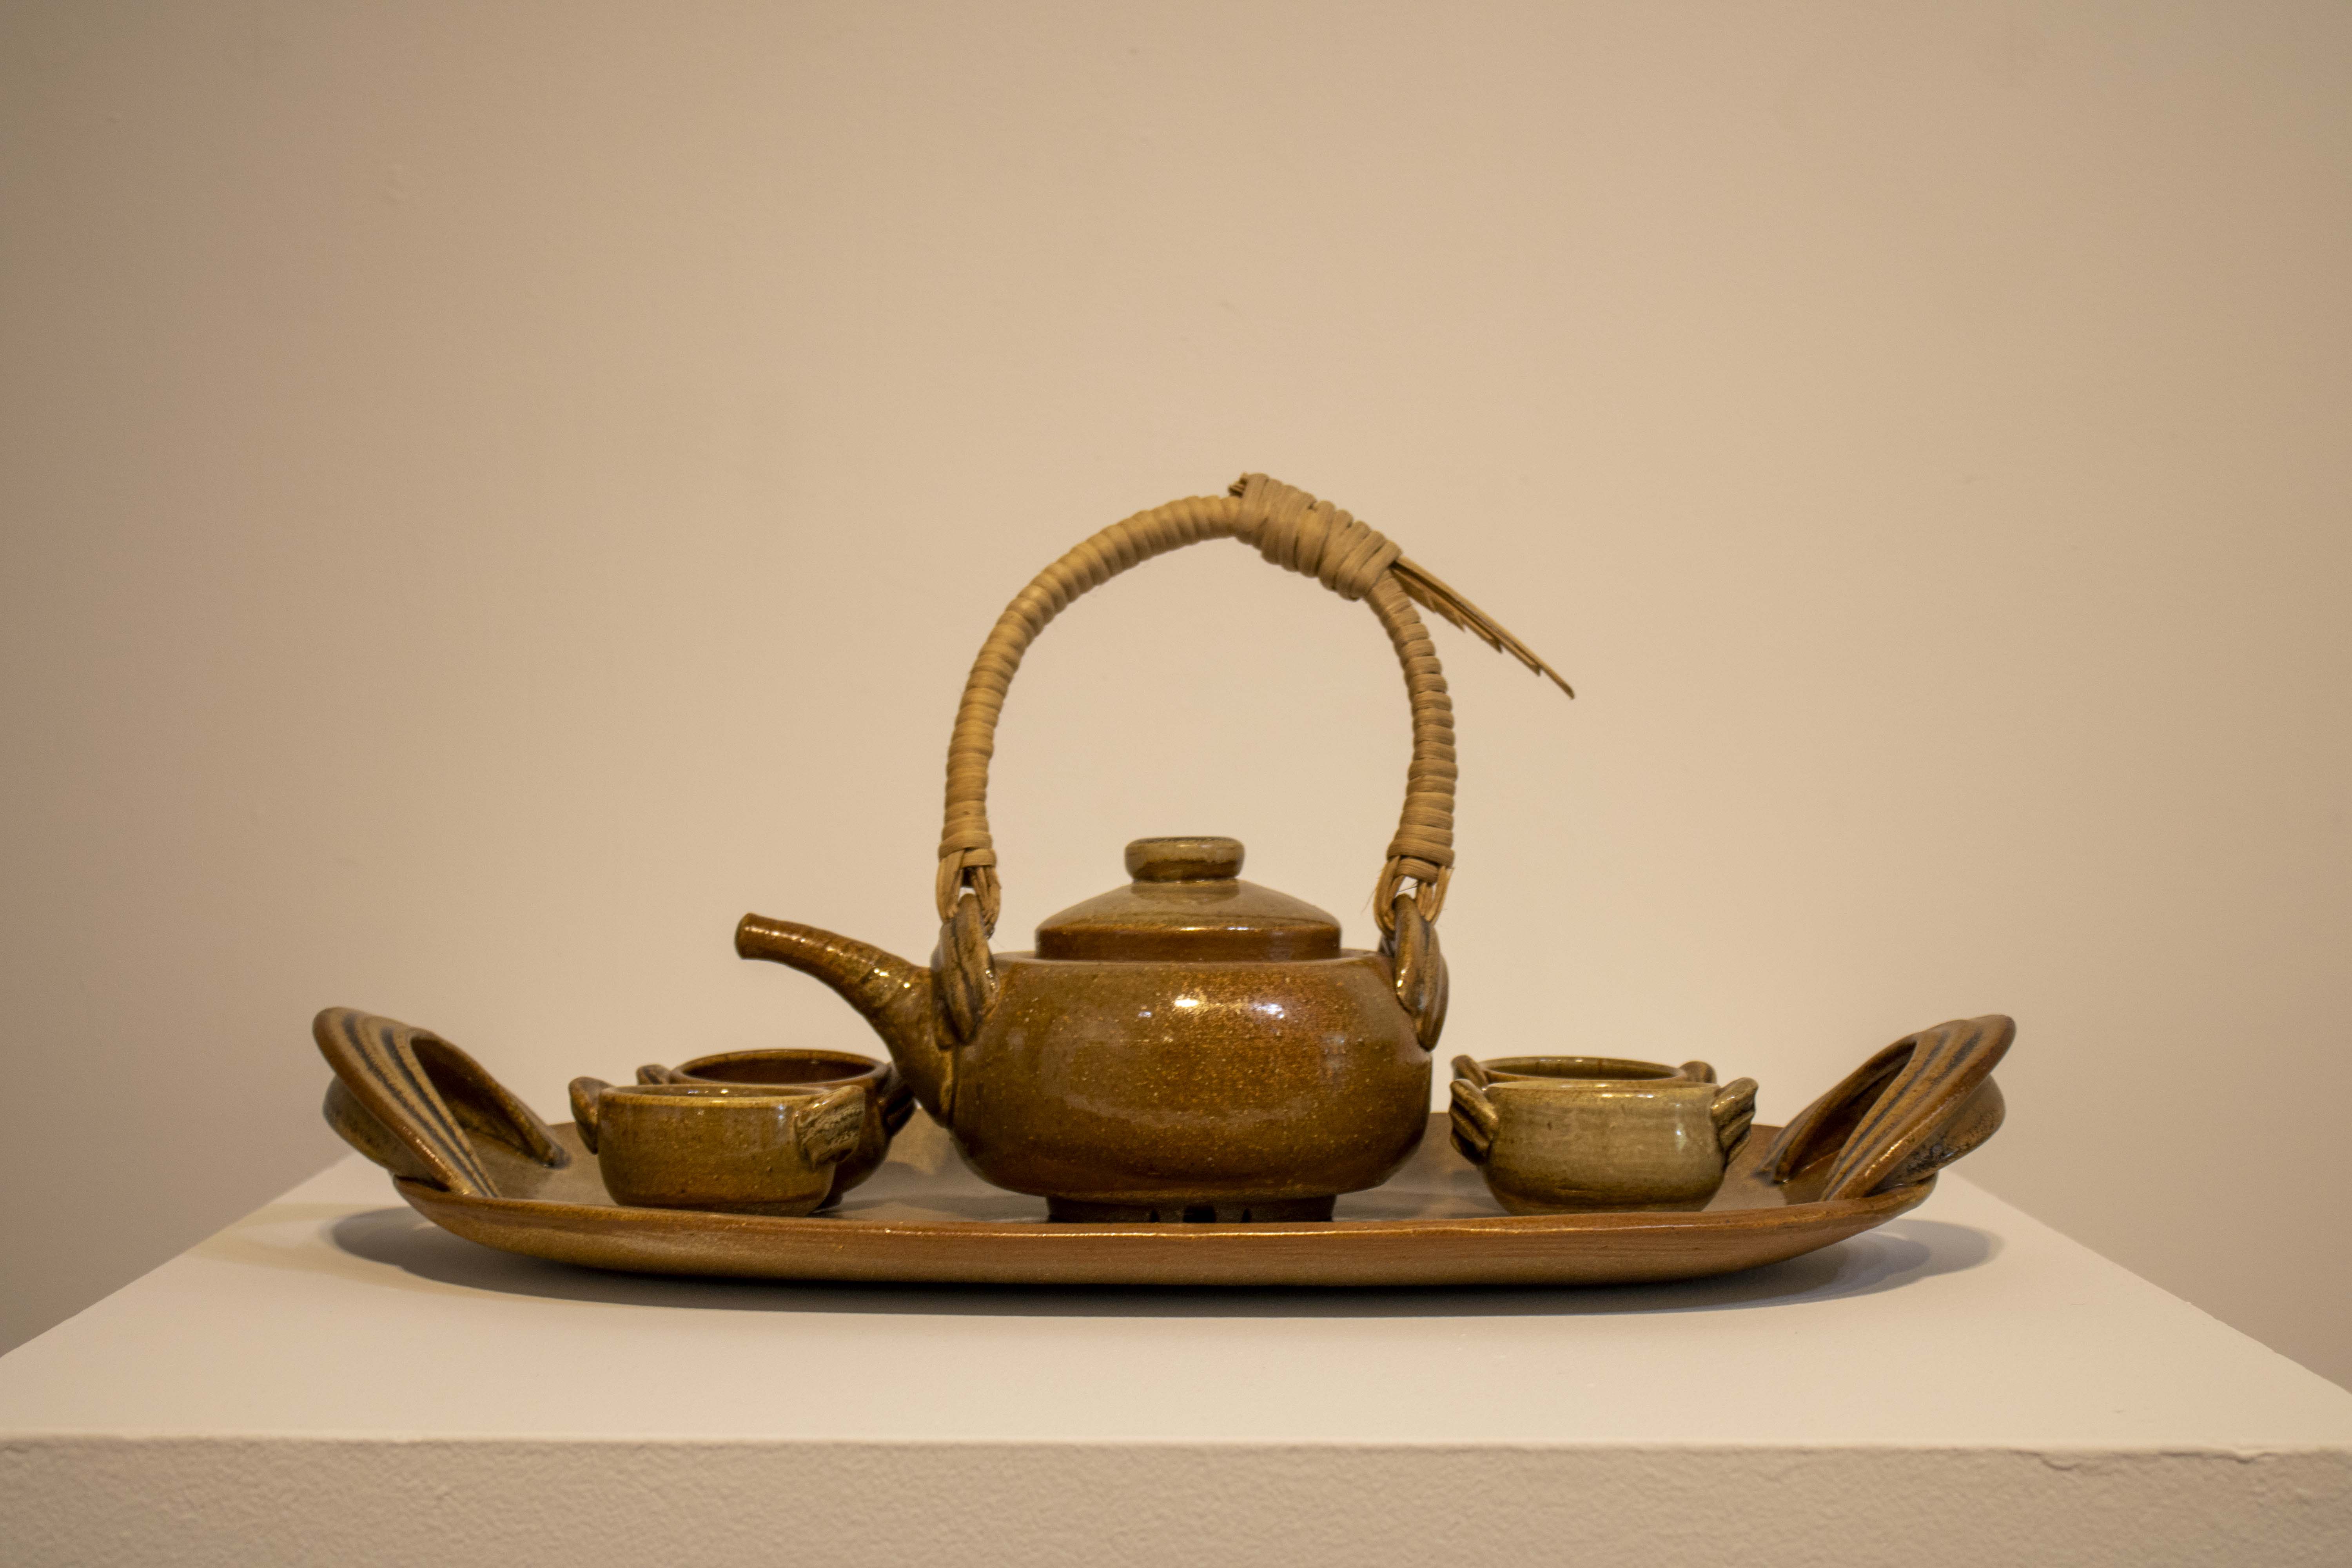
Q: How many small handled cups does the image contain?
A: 4